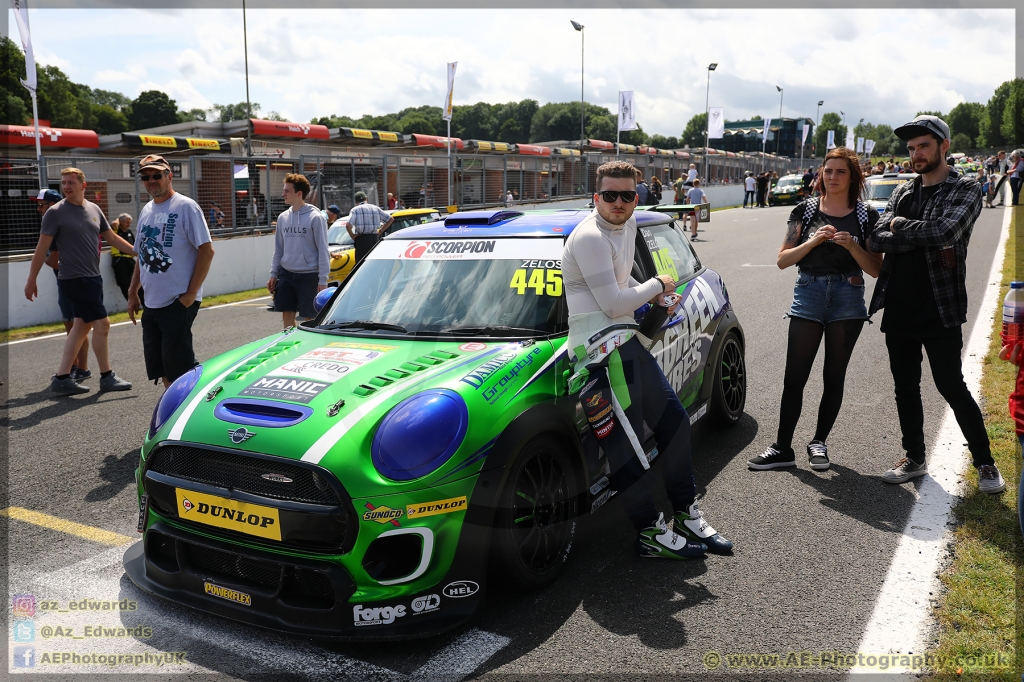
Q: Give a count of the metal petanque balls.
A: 0